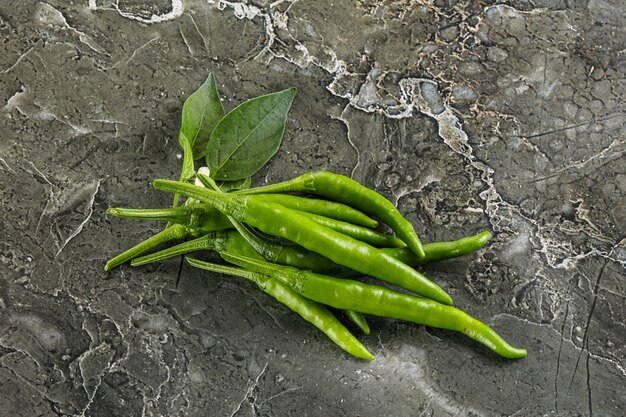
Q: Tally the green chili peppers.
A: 8